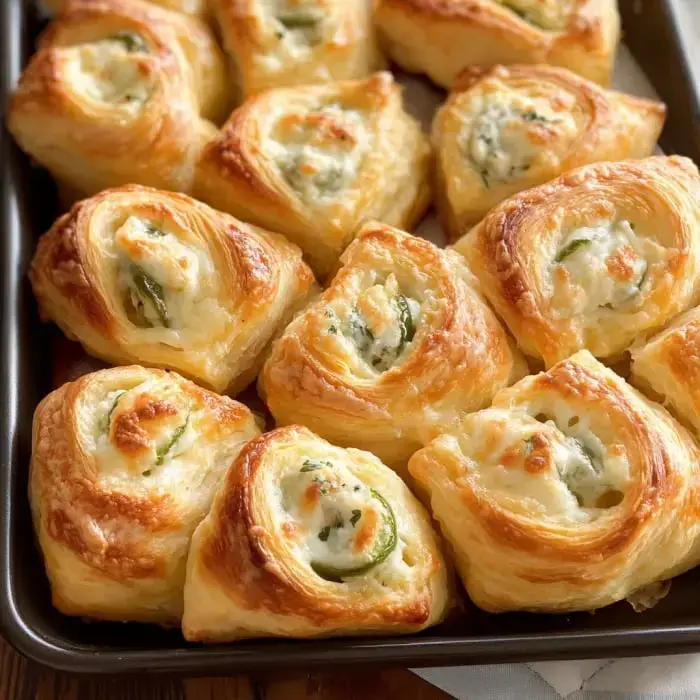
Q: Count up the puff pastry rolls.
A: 12